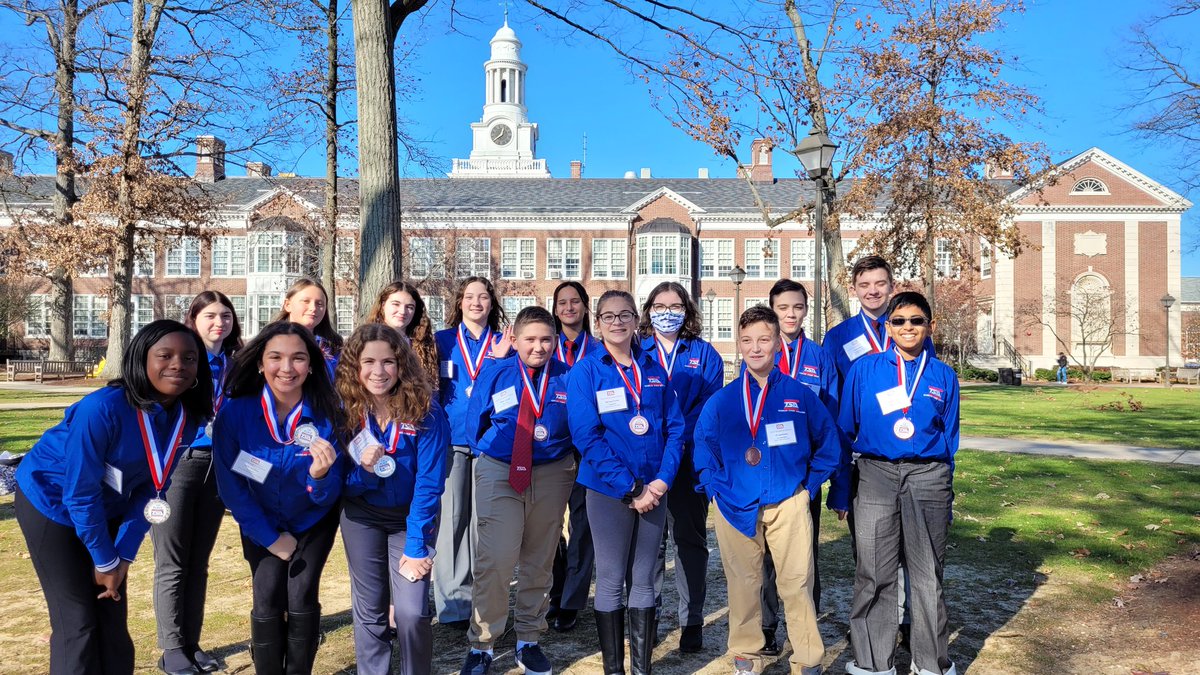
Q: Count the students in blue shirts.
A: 15